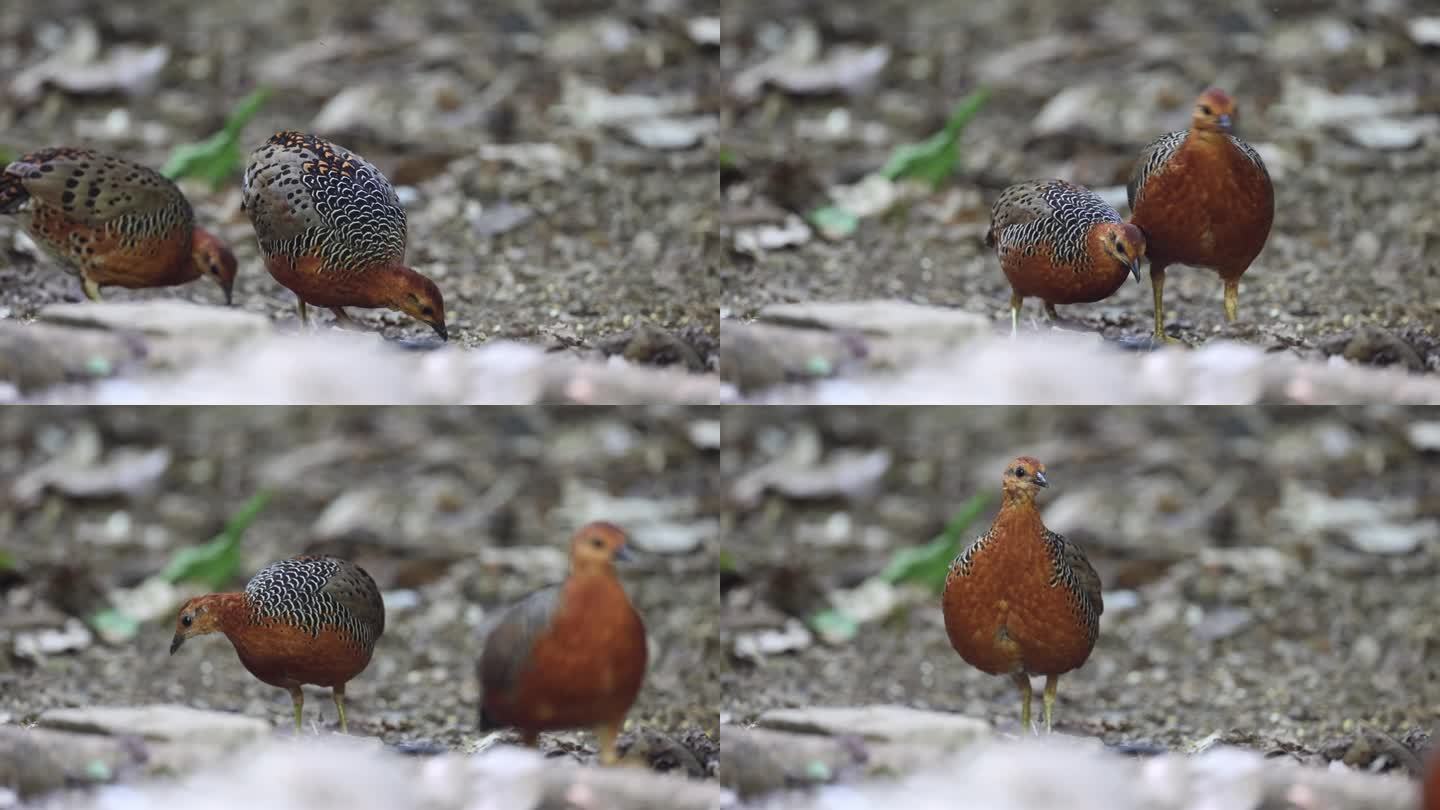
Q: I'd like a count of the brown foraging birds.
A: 7